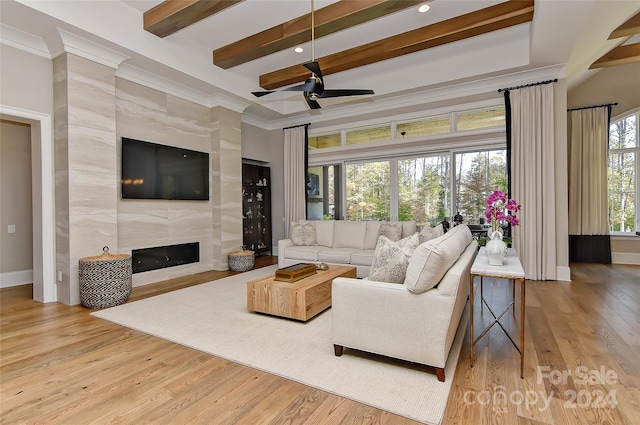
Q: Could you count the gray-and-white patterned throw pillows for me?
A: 4